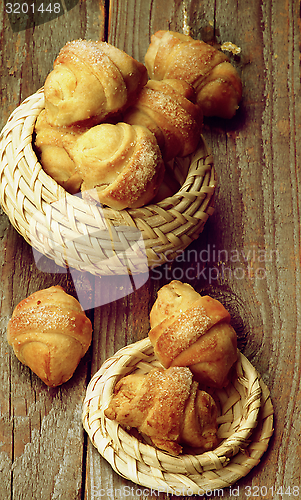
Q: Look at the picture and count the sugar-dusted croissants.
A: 8